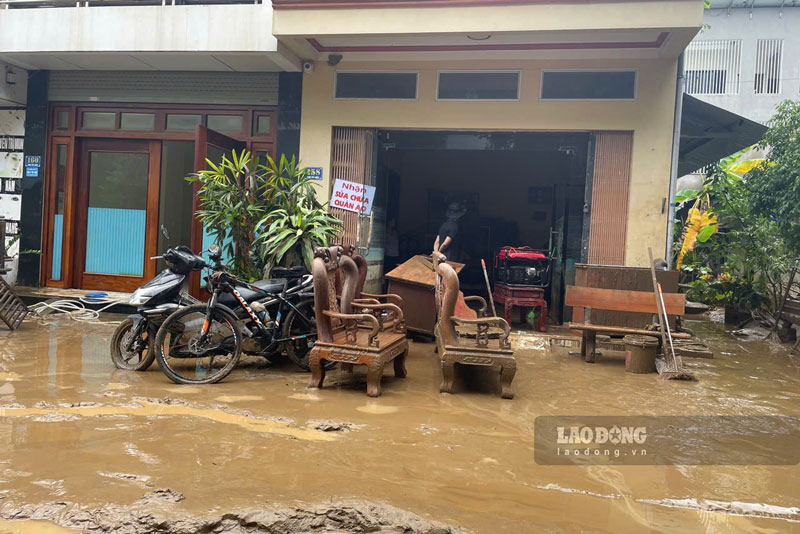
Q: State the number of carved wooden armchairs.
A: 3